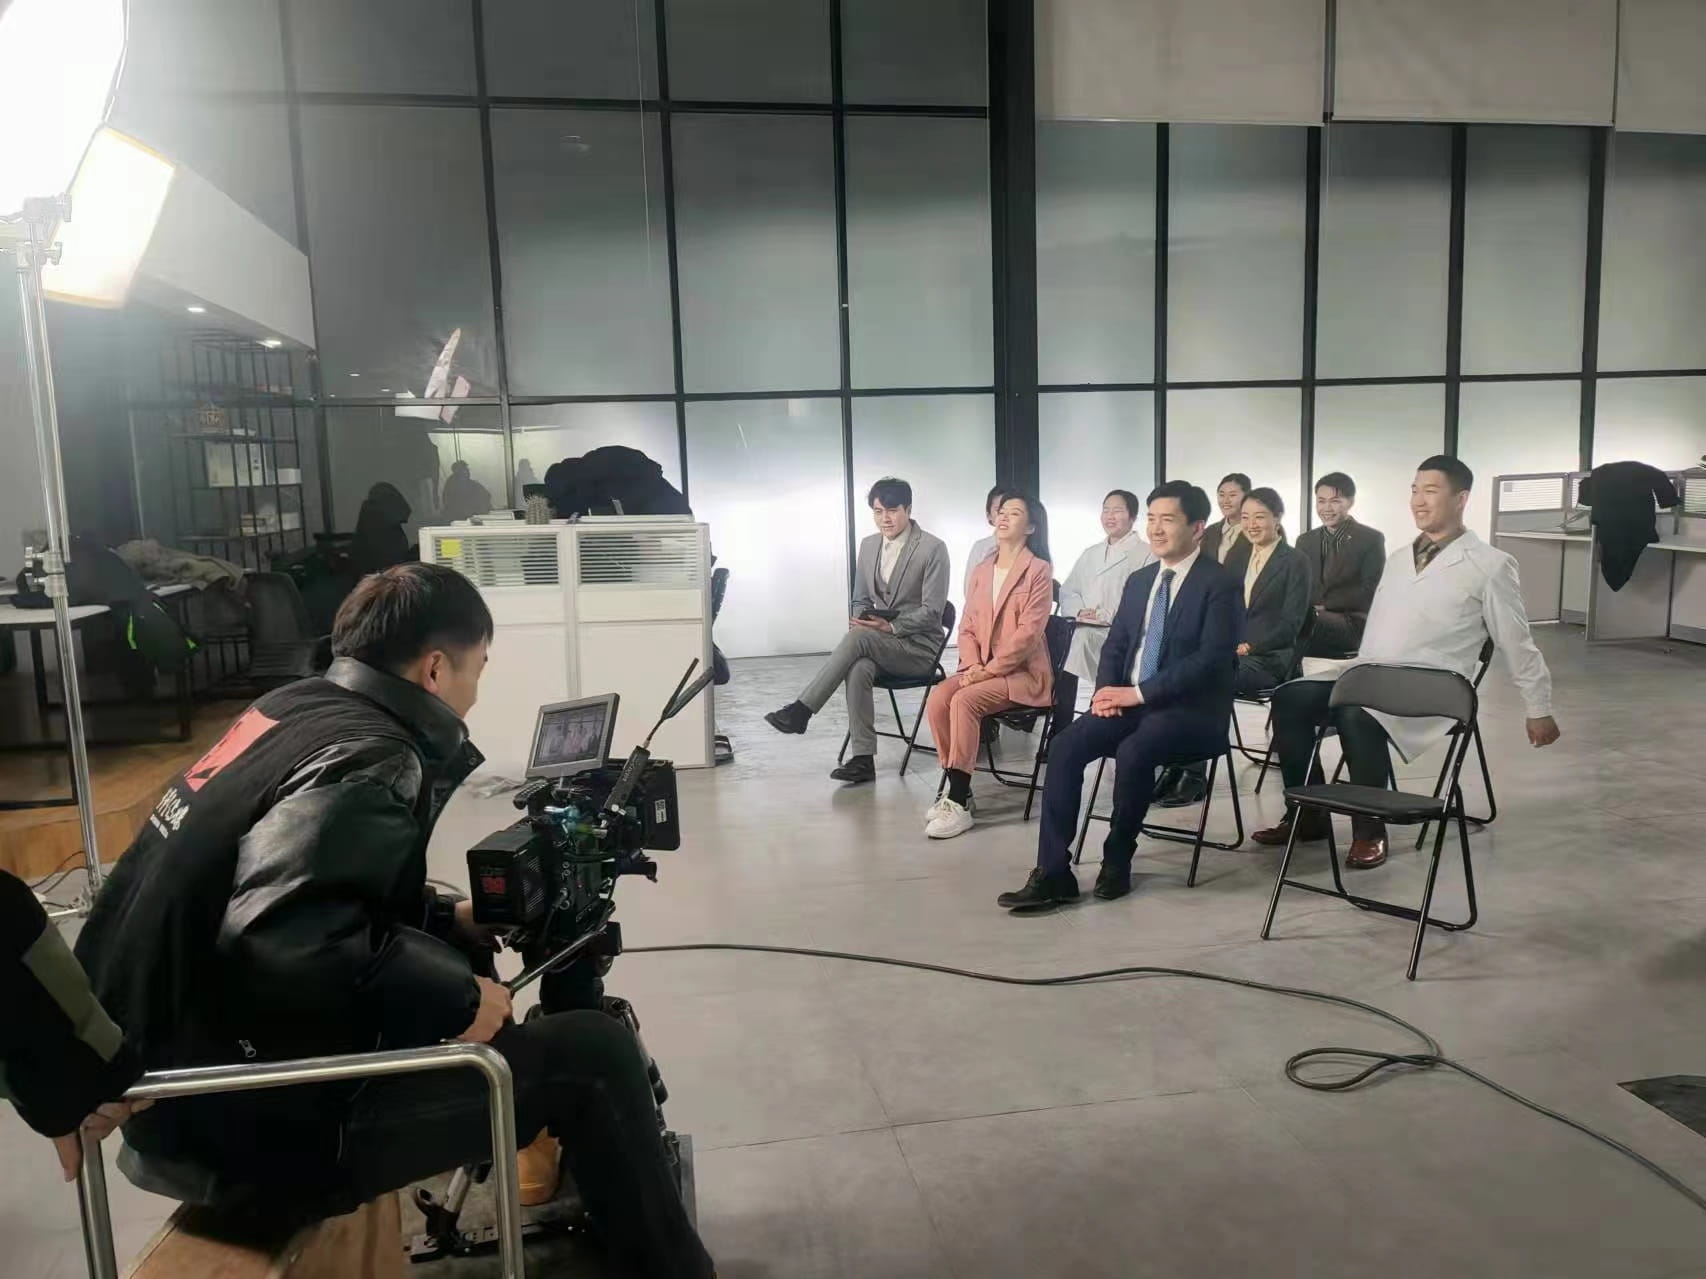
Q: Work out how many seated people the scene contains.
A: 10